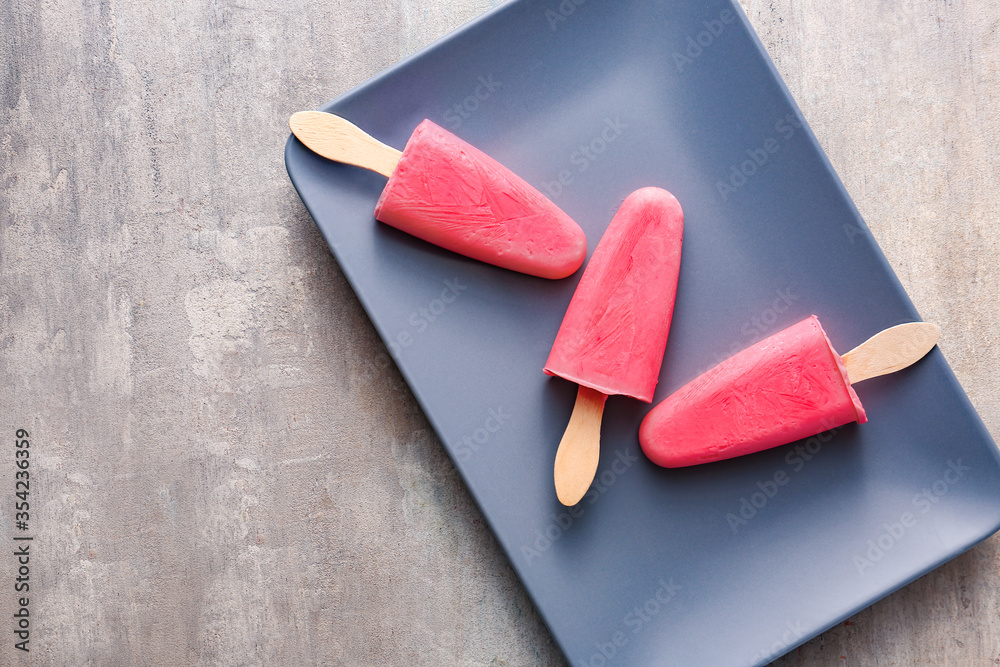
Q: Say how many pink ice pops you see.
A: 3